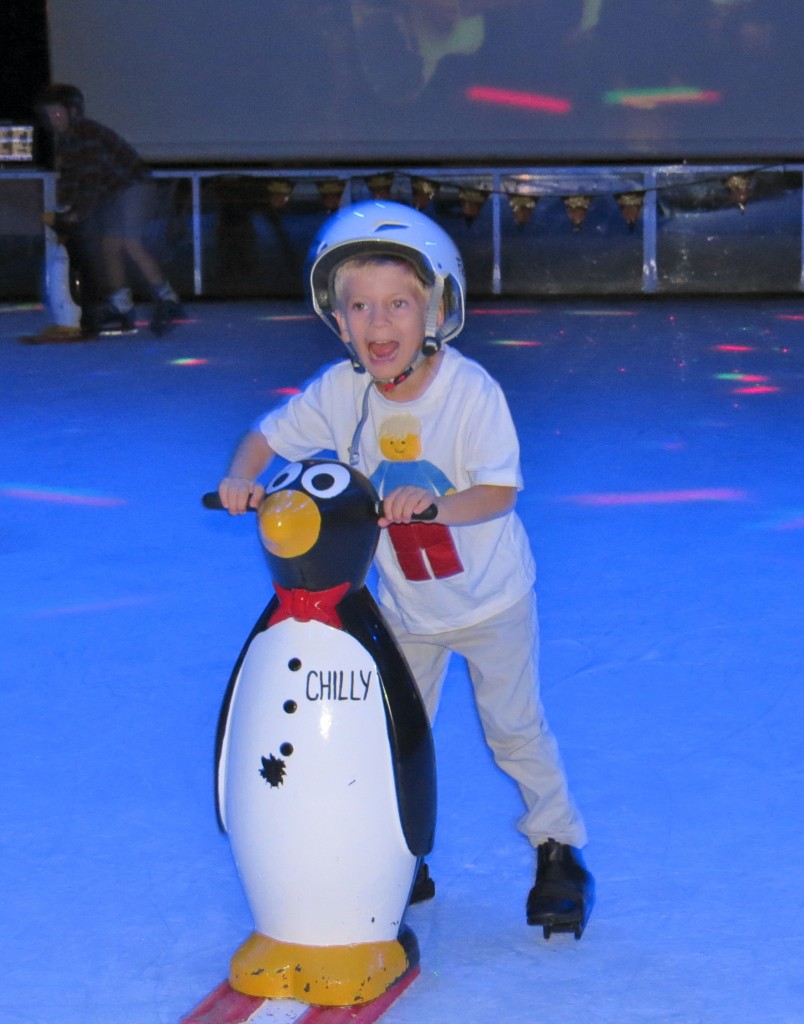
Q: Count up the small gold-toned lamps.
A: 9